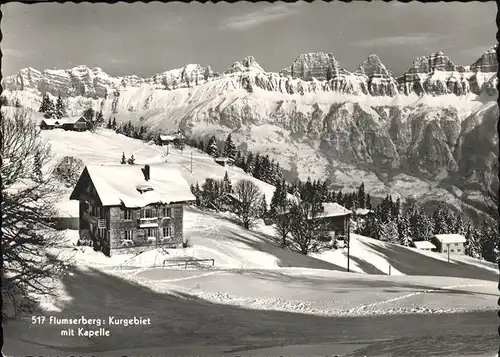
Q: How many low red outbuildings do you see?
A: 0